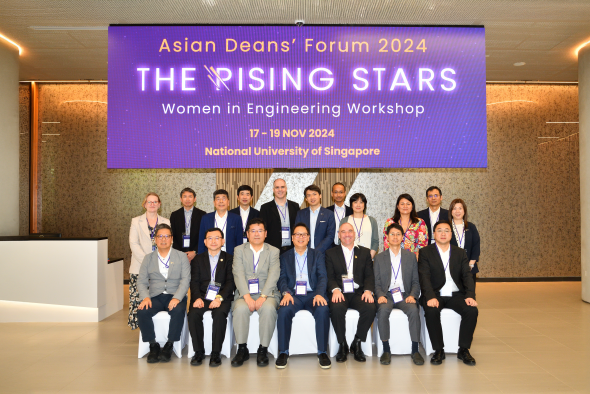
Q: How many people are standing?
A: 11